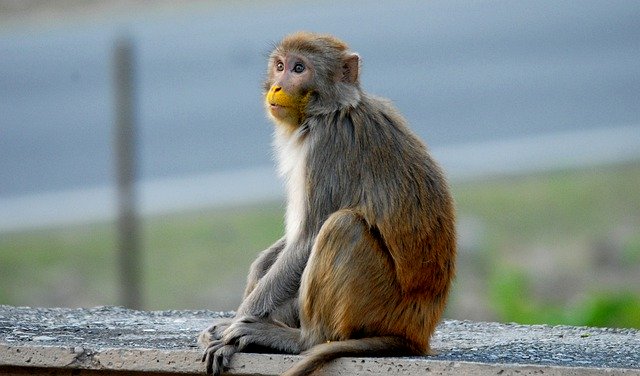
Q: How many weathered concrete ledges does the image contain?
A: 1